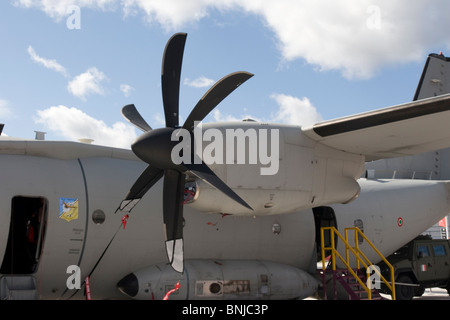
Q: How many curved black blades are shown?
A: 6